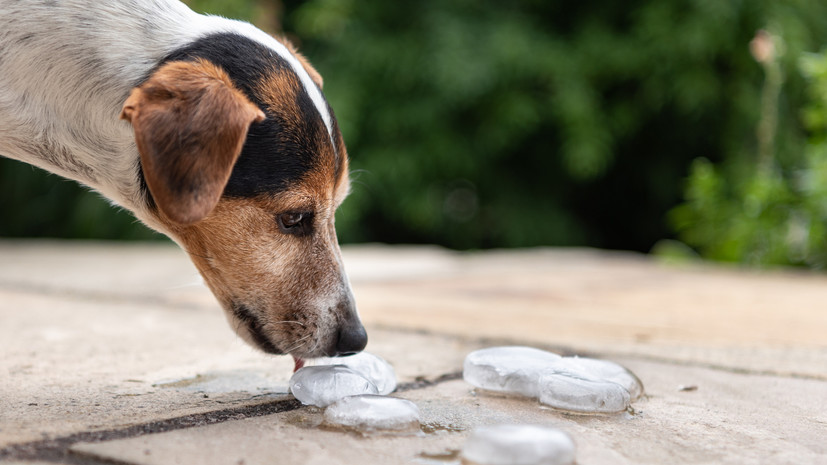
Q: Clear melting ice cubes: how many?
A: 7